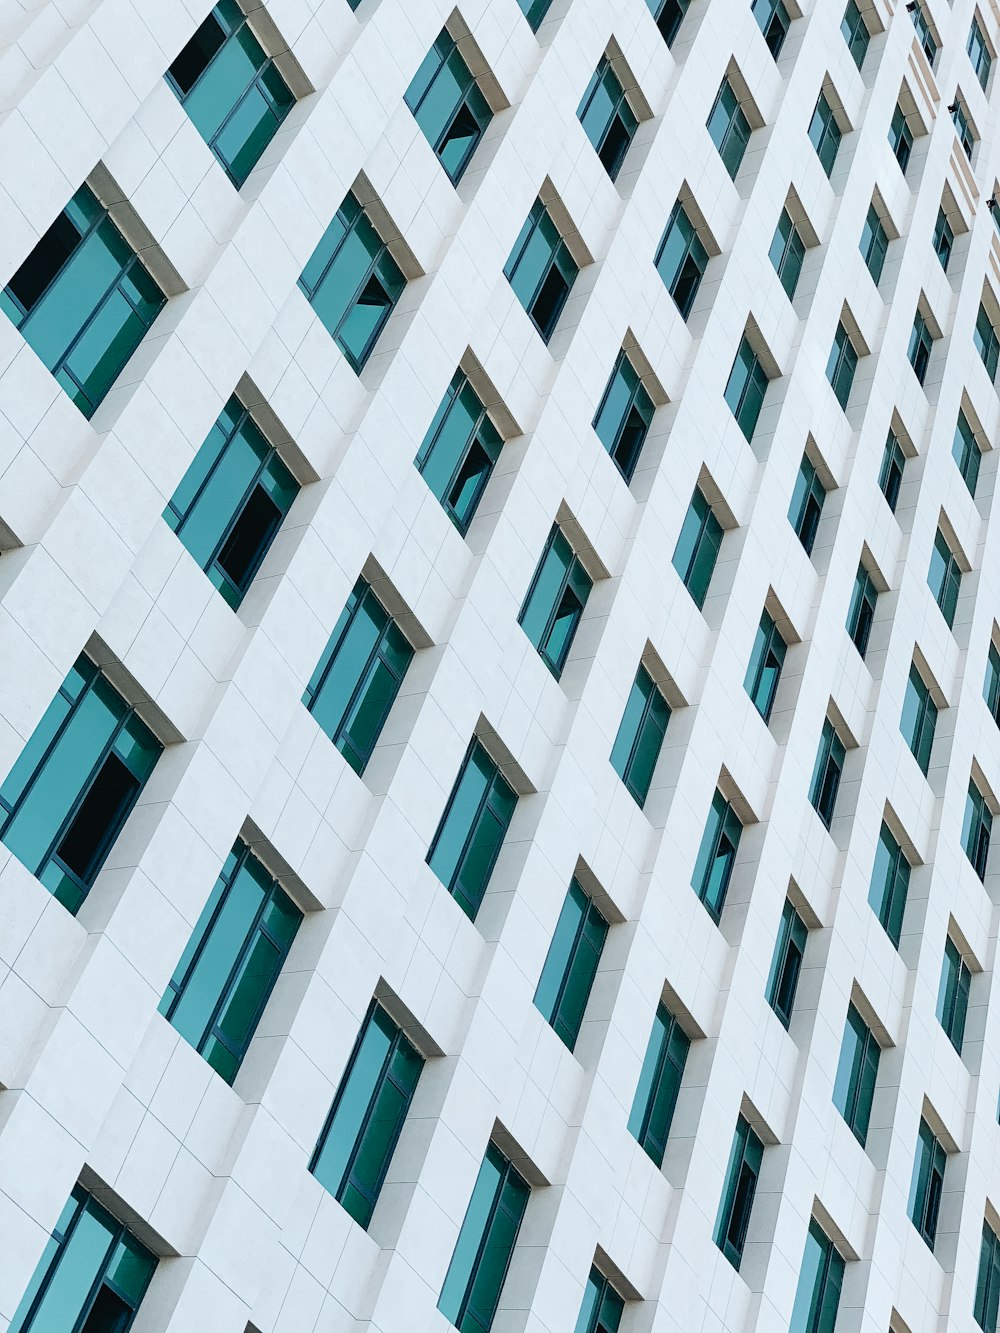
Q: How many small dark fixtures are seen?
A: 3